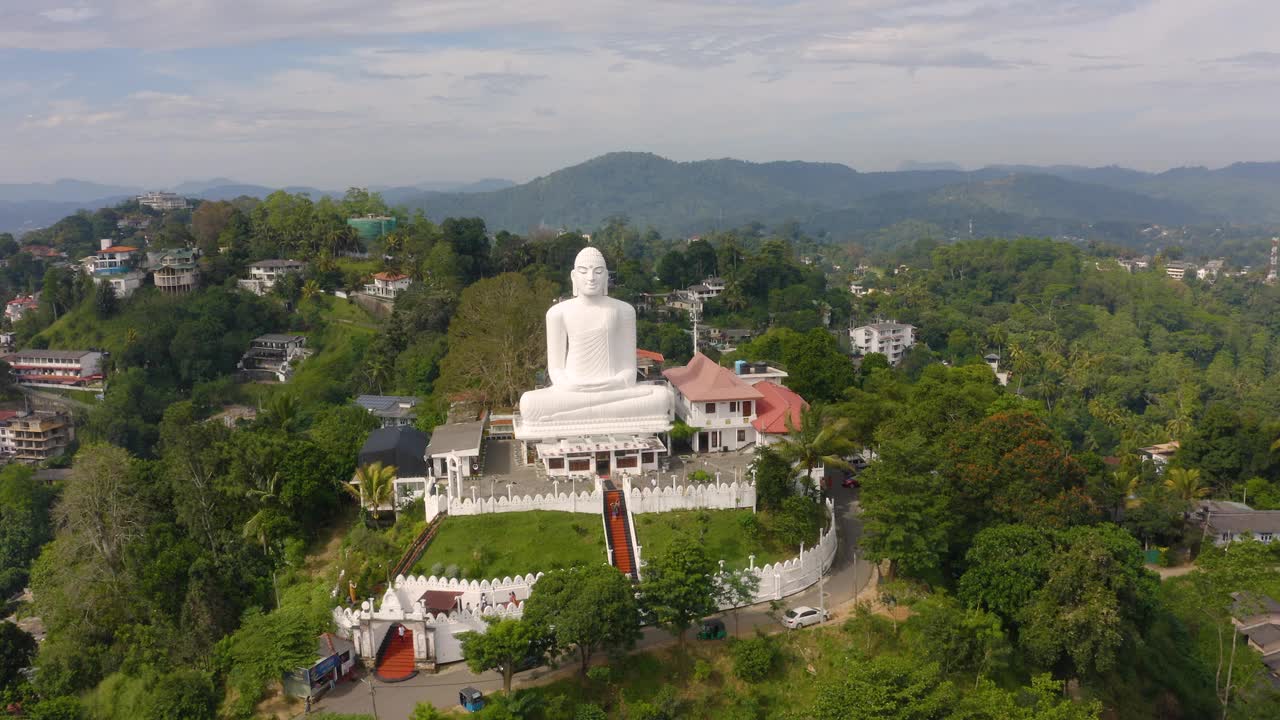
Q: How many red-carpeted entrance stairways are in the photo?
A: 2